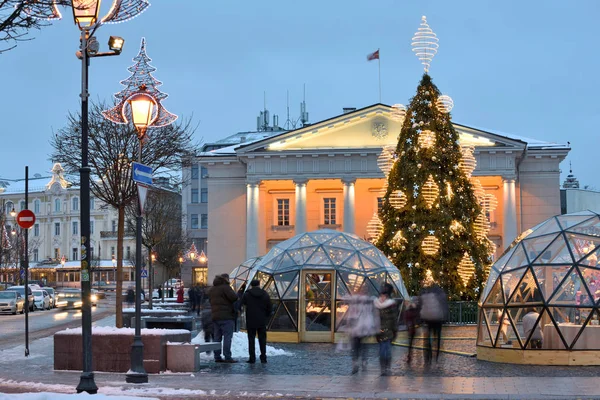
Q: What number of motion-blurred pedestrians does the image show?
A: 4